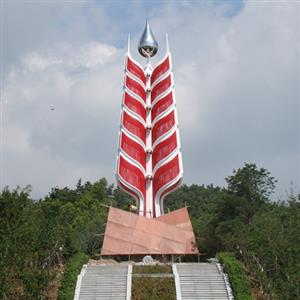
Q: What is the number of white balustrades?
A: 4